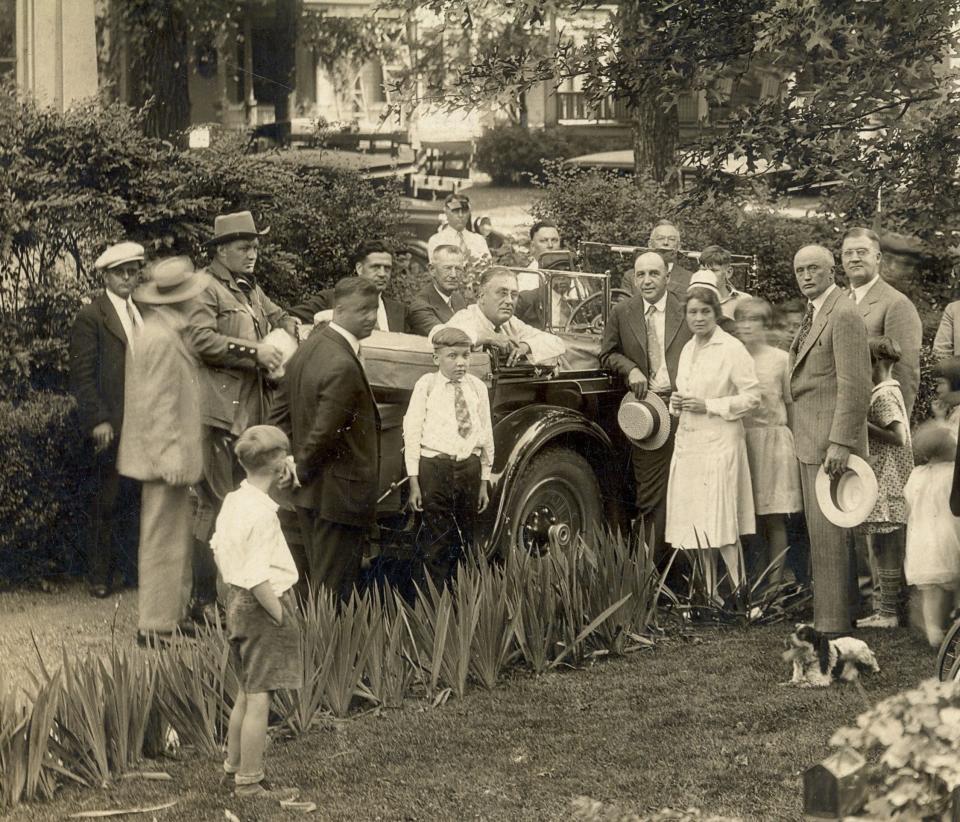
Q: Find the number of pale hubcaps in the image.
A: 1